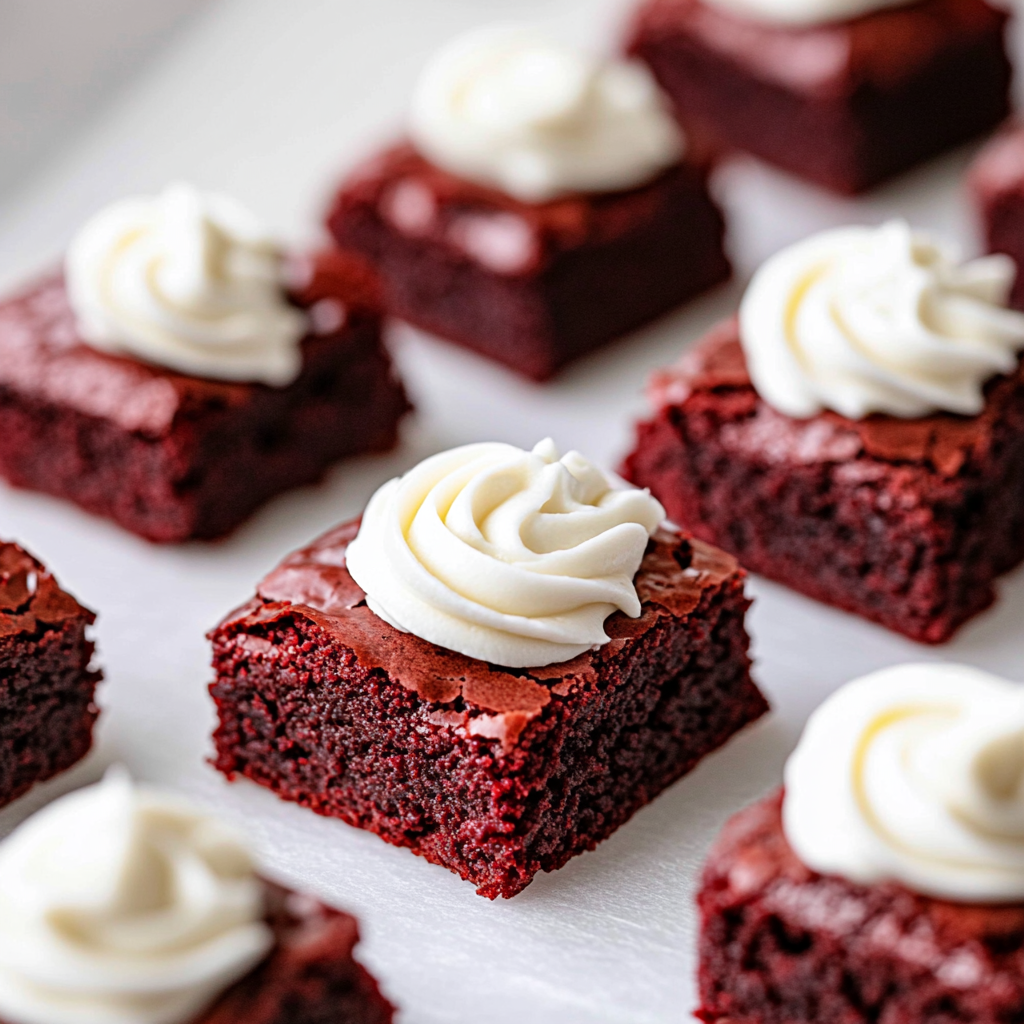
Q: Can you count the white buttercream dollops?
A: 7